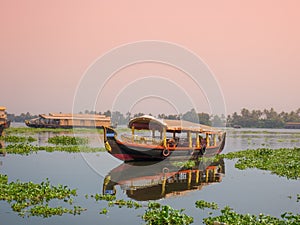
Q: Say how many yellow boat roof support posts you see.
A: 6